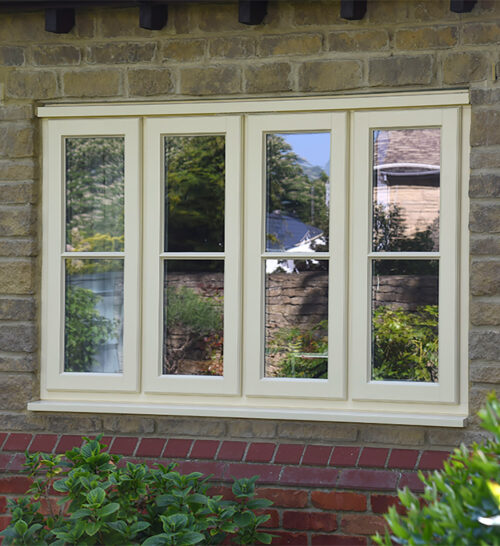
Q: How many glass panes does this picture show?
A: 8